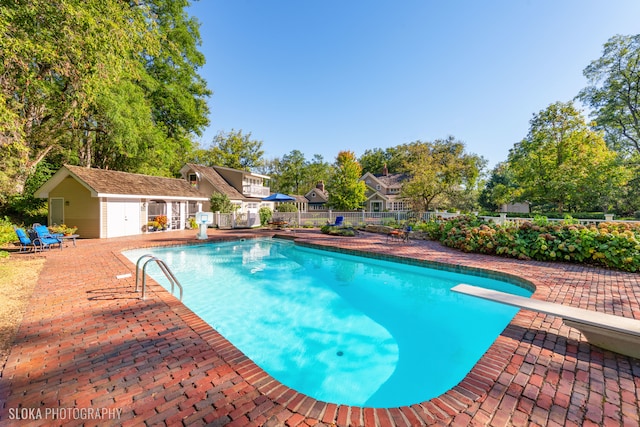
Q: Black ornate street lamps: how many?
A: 0